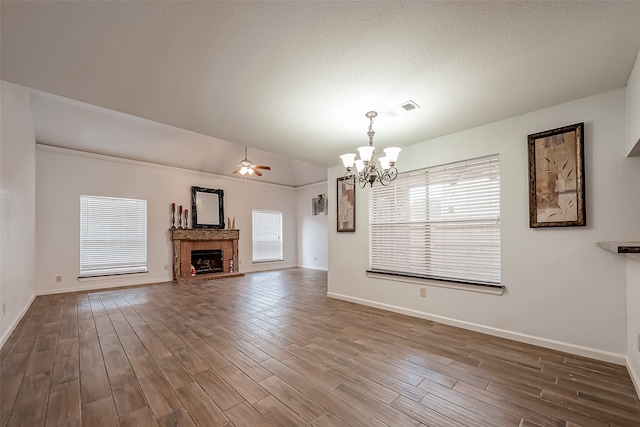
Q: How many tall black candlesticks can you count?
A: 3